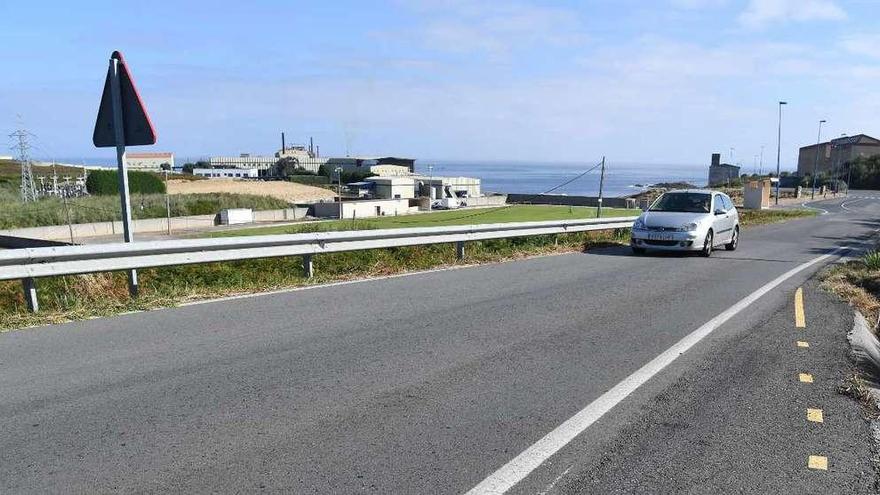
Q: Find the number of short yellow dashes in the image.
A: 4